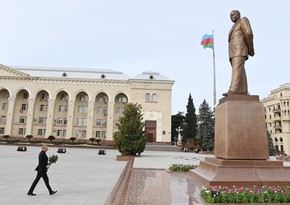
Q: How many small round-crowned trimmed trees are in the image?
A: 6